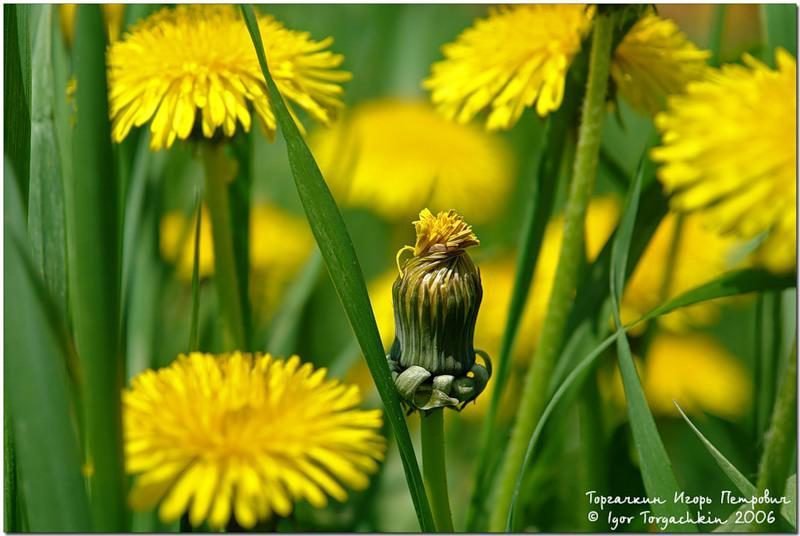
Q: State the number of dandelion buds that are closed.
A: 1